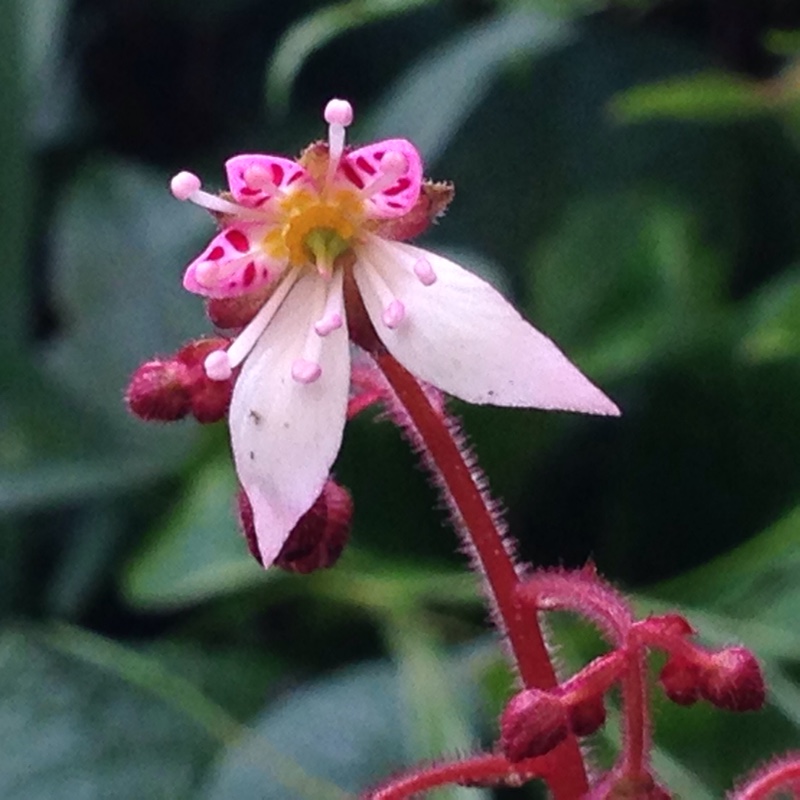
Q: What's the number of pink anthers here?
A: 10